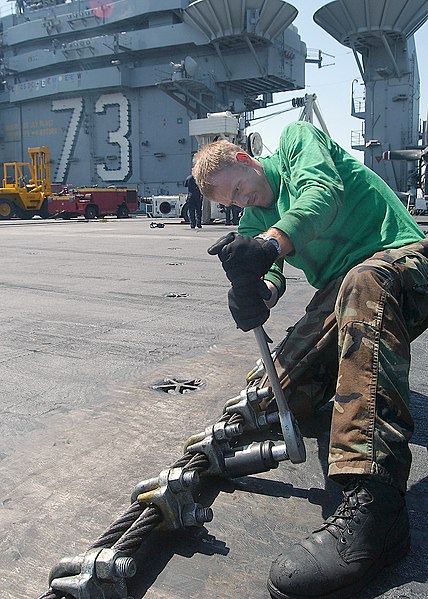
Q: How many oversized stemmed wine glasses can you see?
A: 0